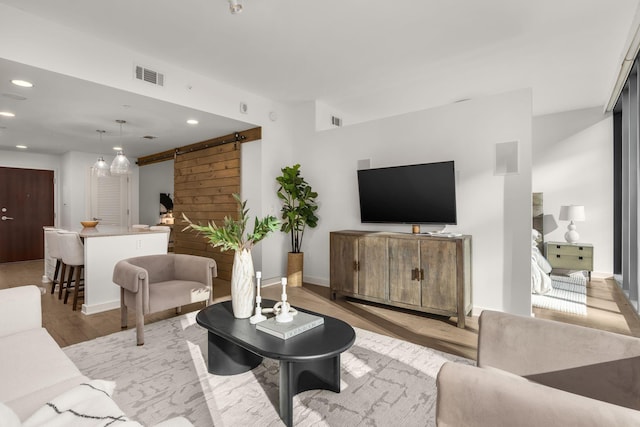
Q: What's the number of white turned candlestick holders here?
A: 2